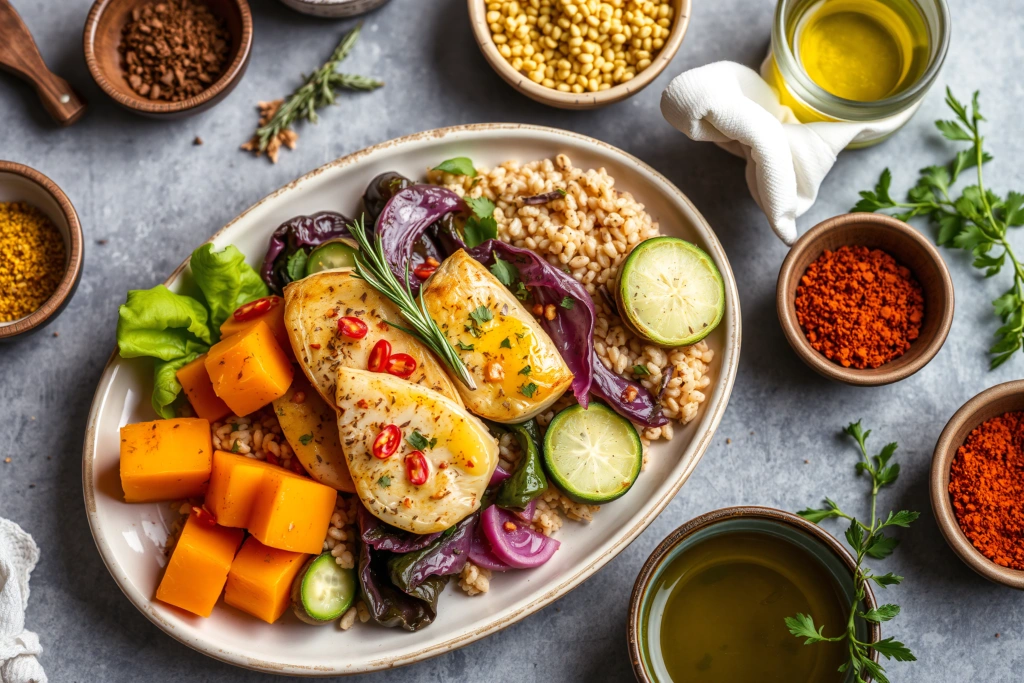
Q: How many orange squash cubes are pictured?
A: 8